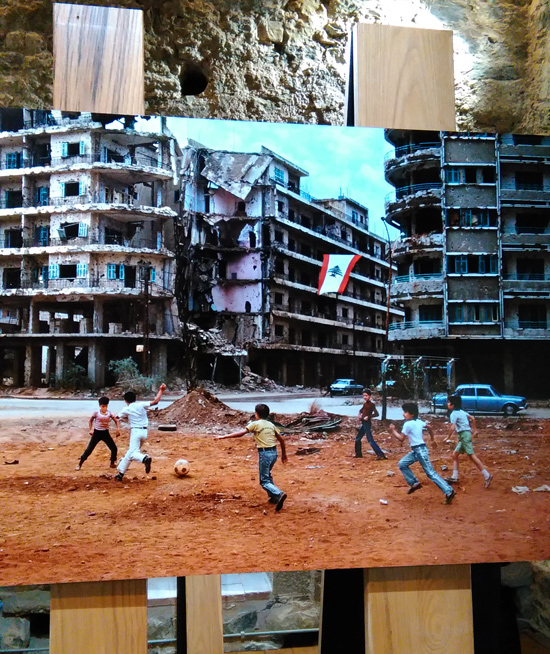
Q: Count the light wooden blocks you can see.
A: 5